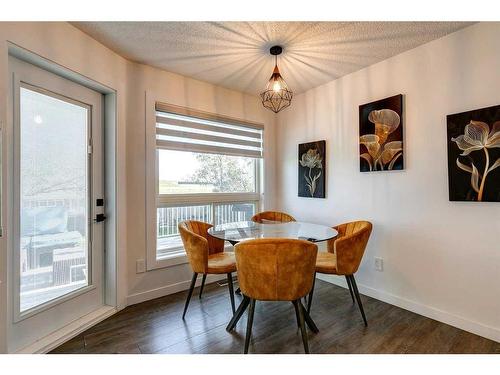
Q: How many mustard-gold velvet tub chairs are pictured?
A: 4